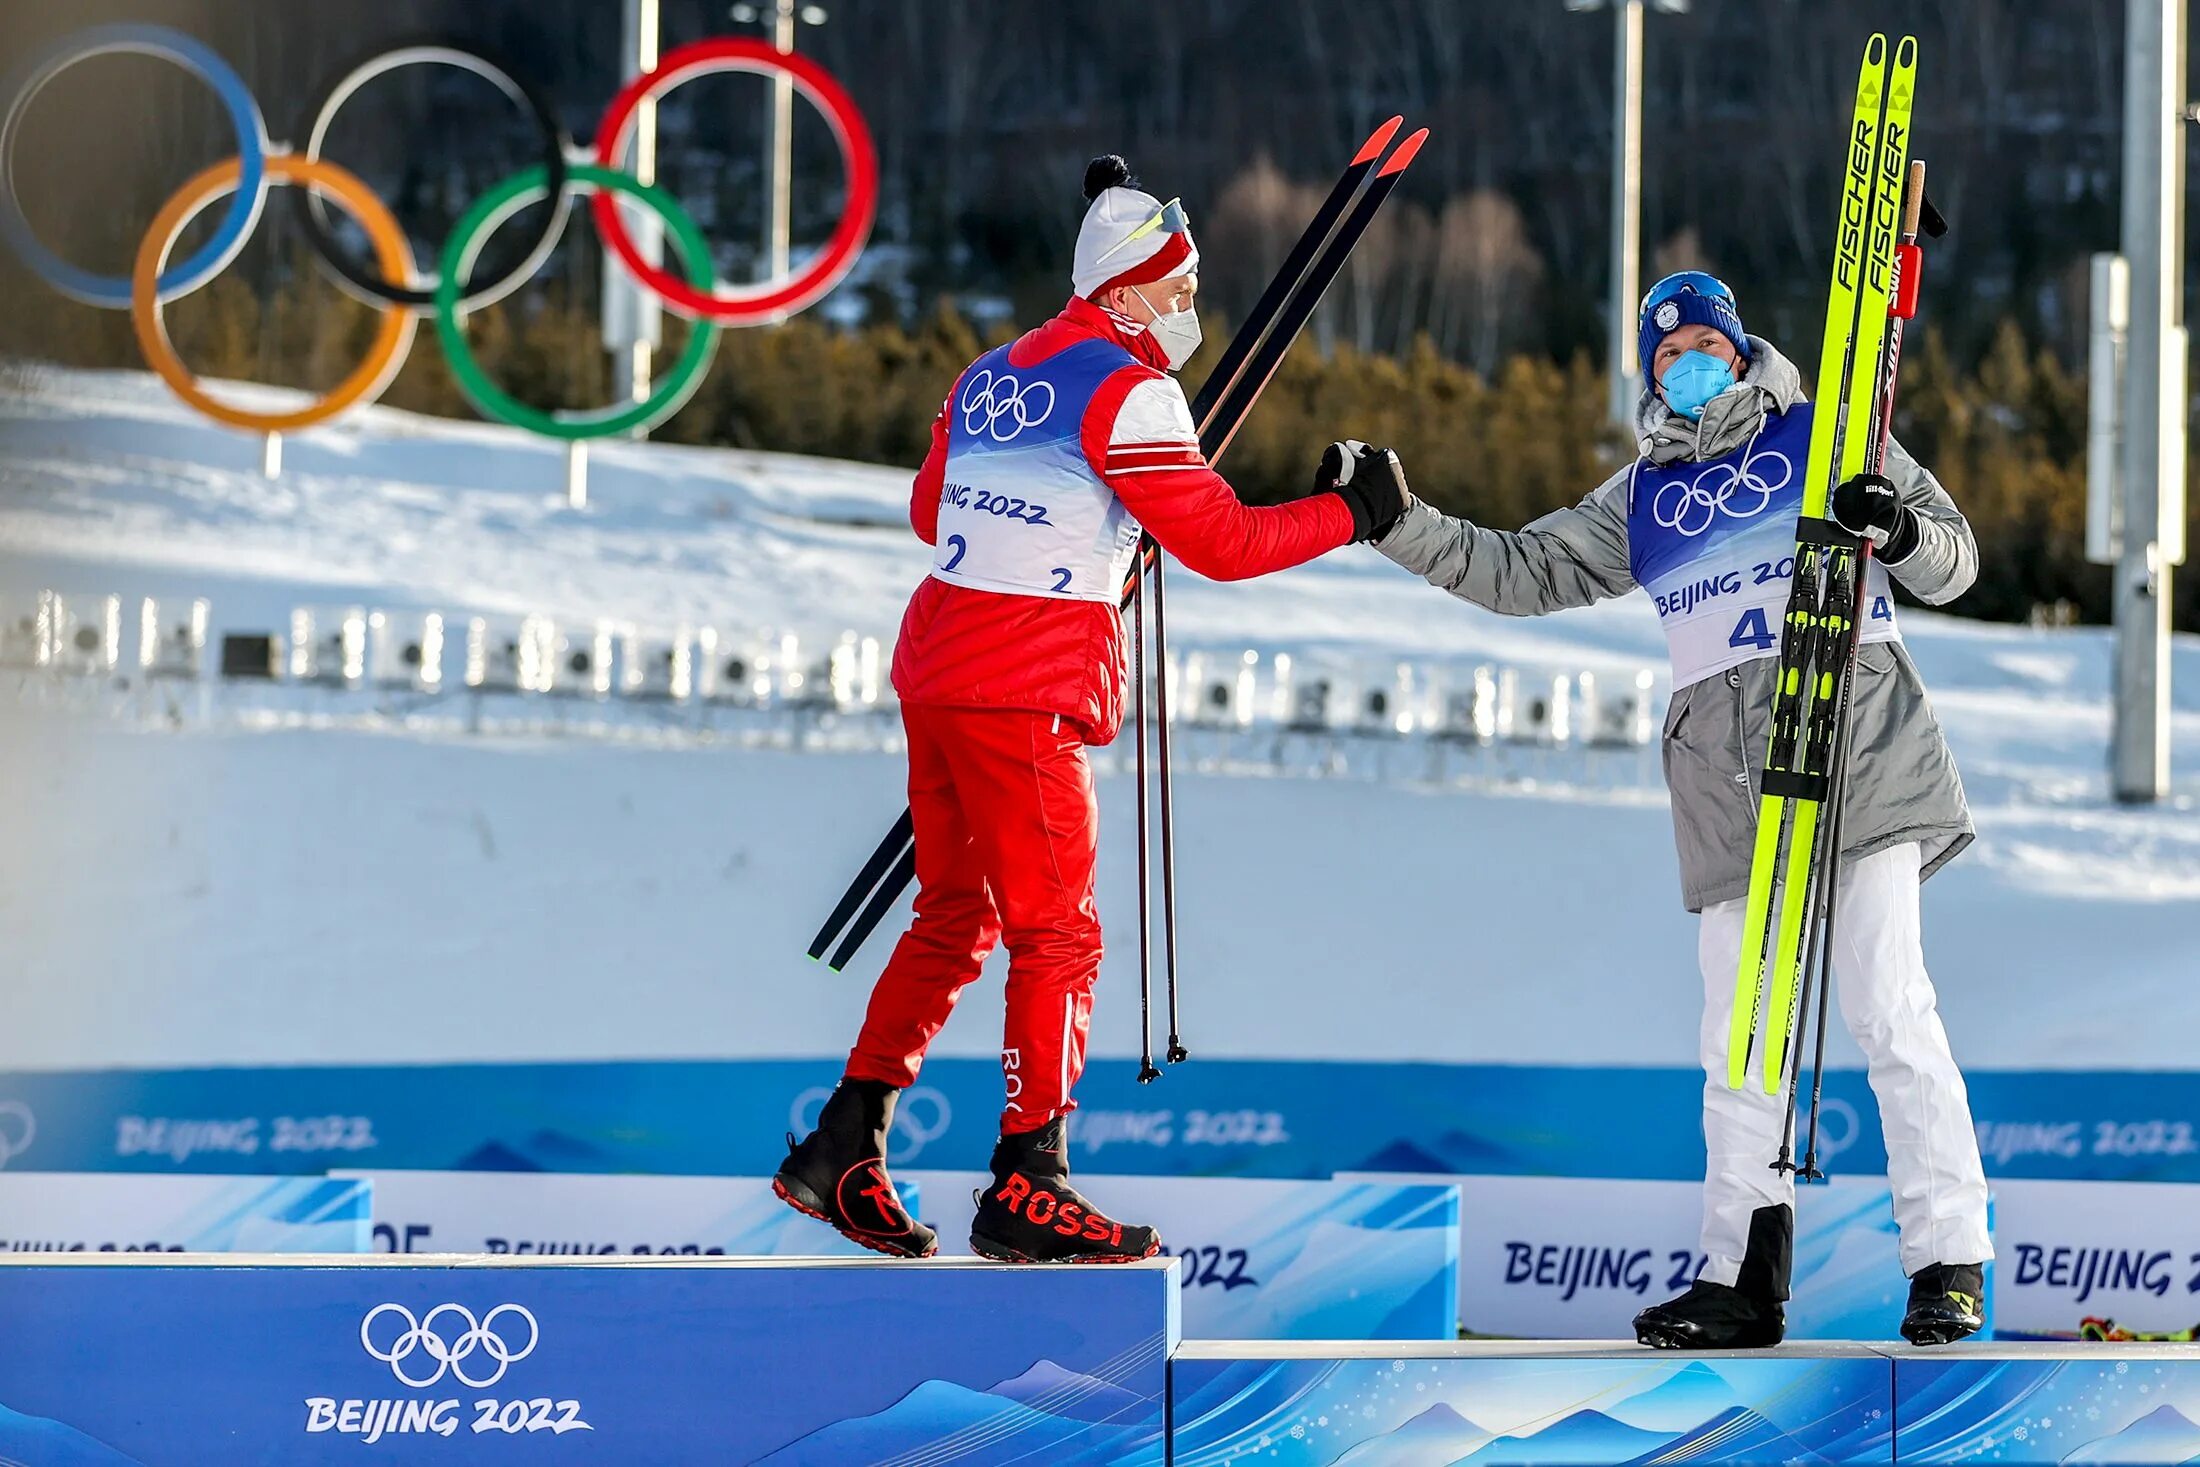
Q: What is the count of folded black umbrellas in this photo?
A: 0